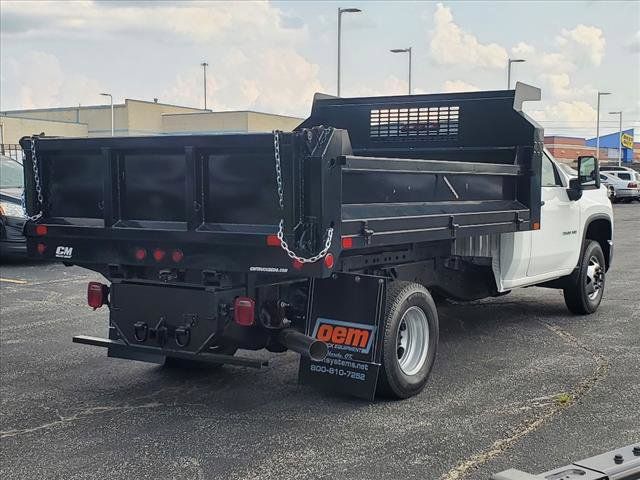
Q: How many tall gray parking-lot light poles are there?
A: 7